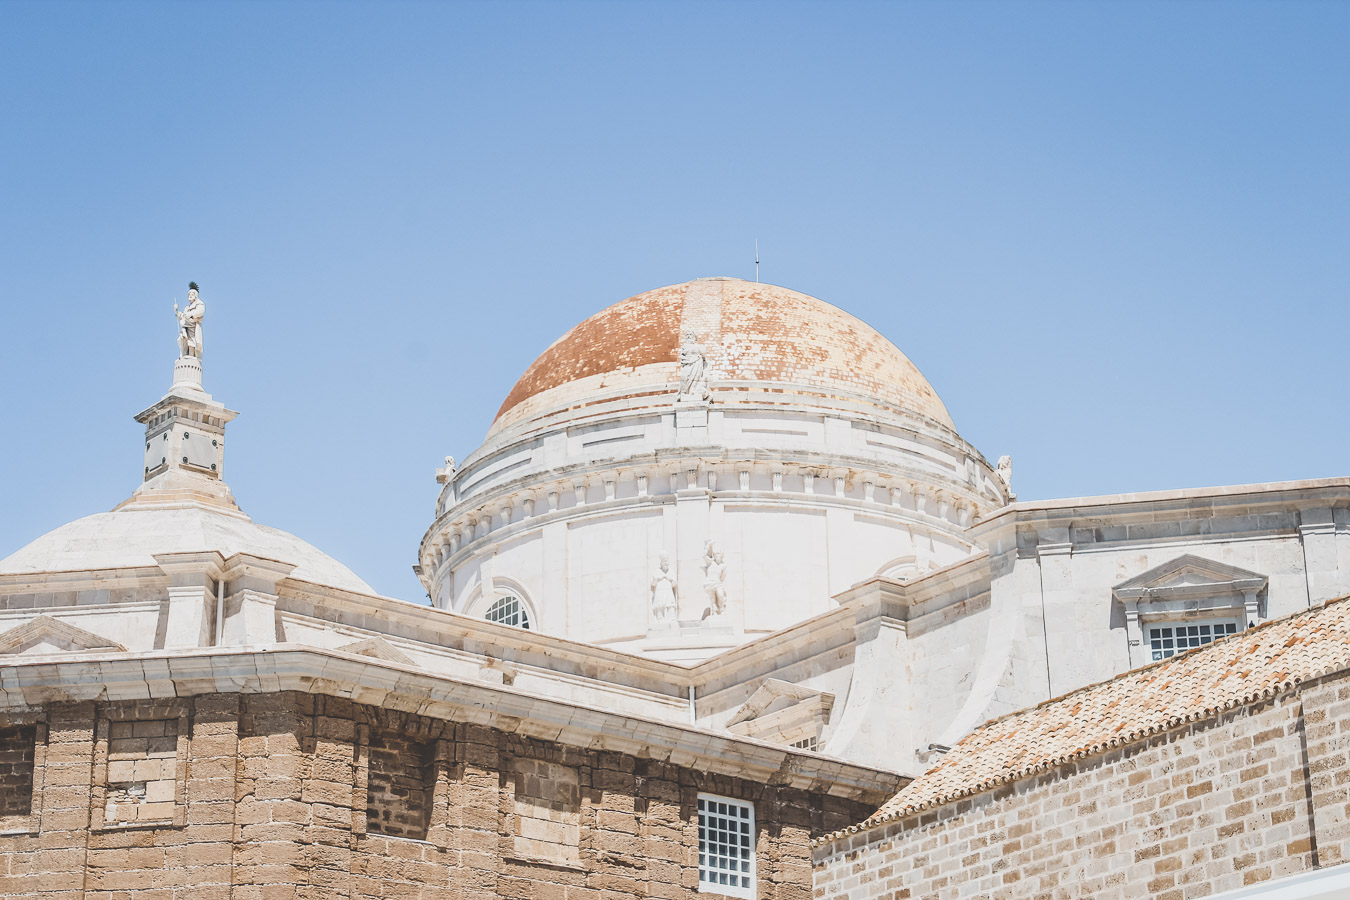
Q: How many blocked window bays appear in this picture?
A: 4